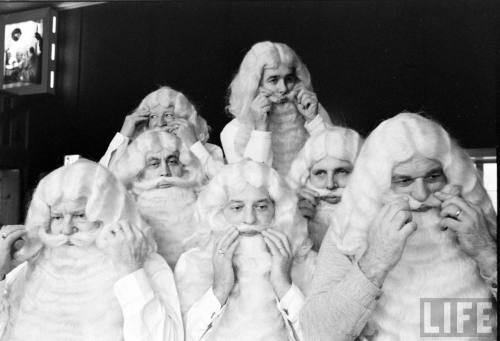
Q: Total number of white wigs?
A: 7